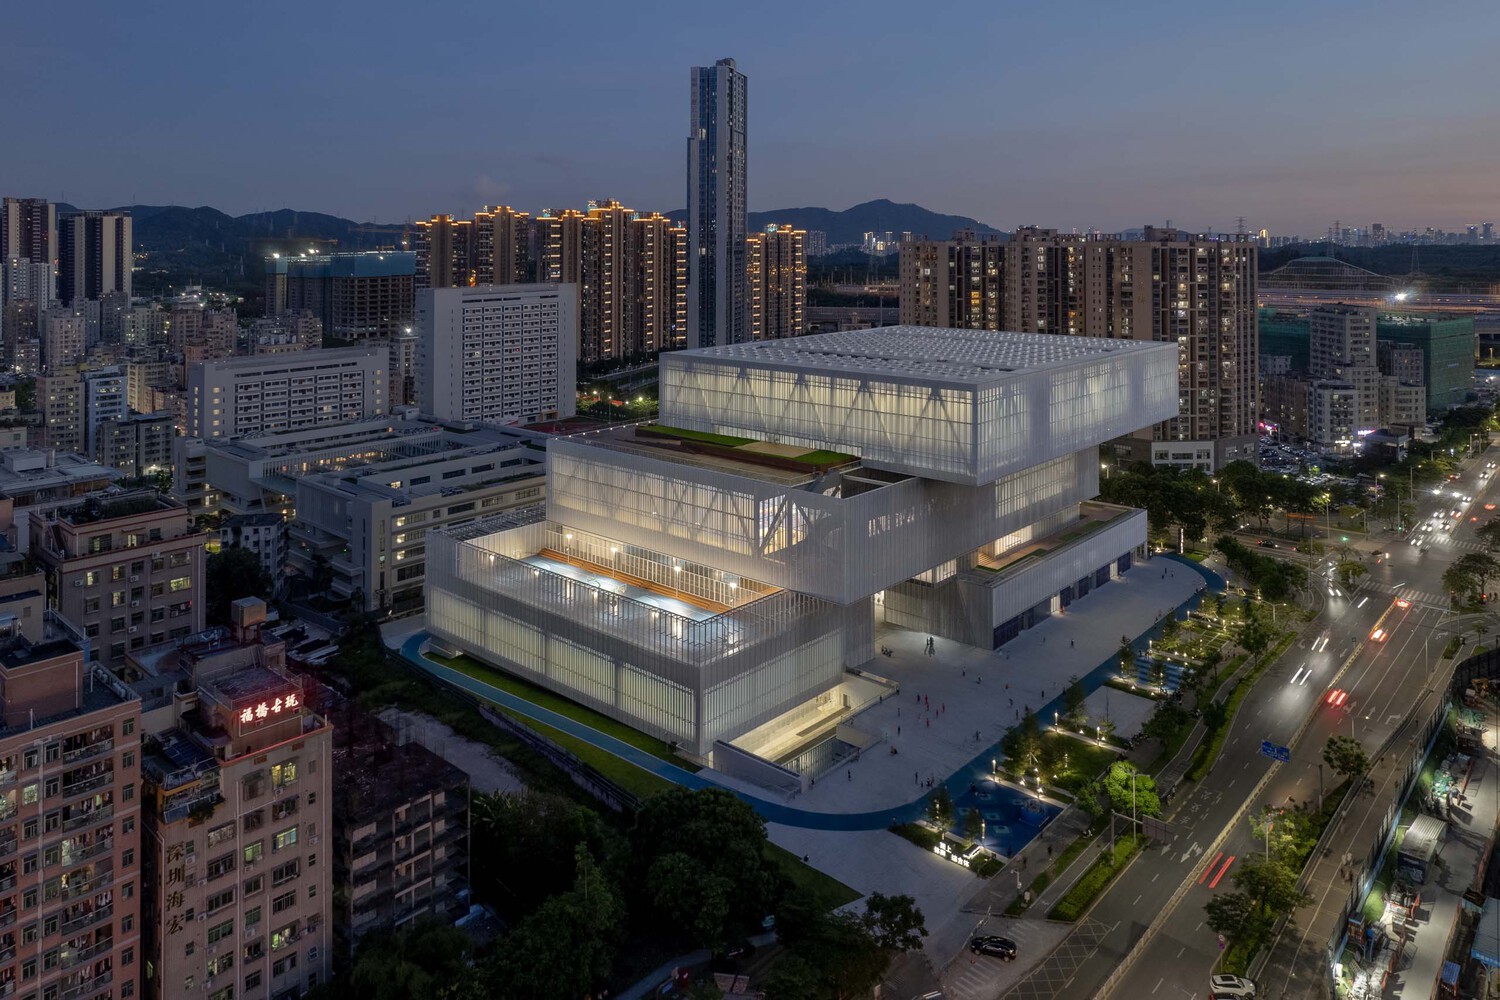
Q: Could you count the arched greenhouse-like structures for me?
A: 1